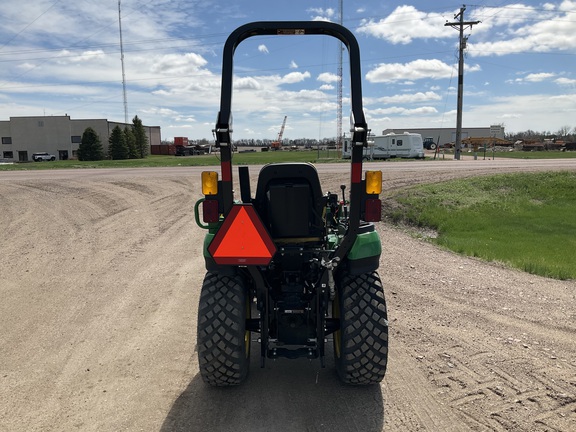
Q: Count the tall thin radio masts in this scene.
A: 2